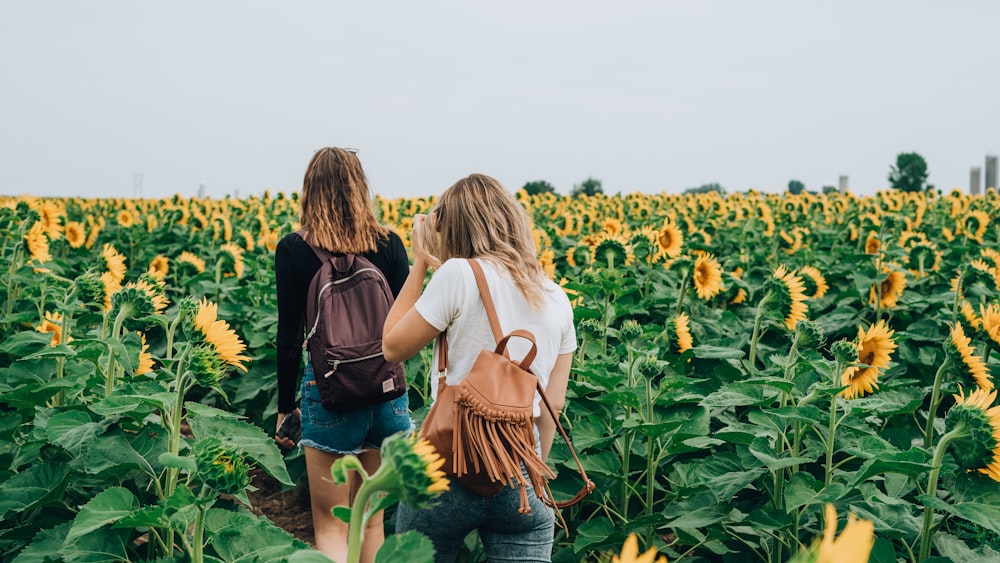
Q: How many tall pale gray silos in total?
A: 3